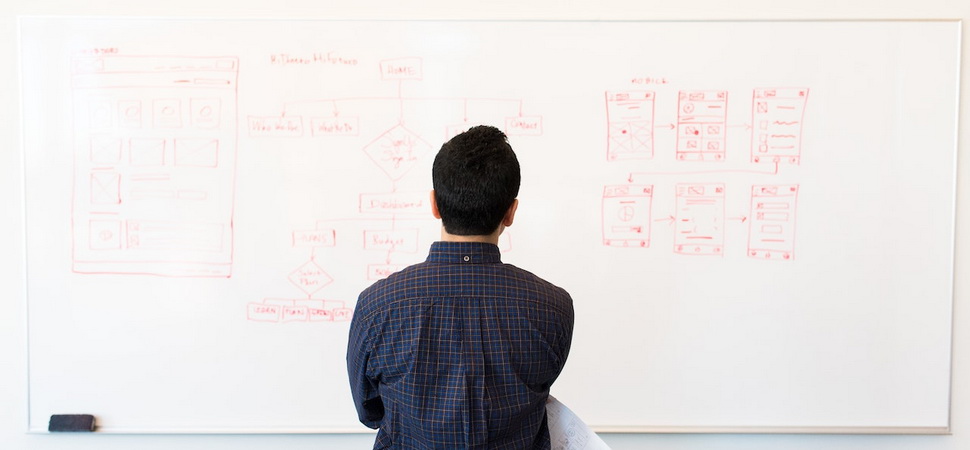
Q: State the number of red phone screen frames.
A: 6